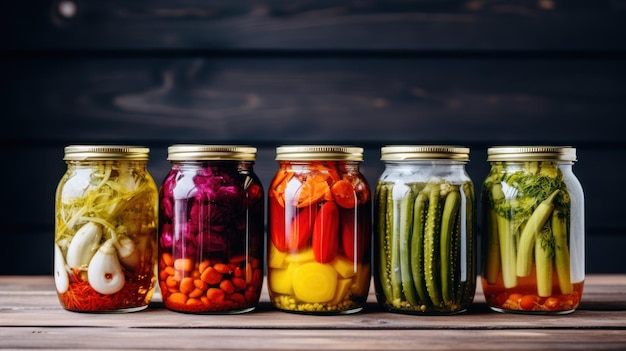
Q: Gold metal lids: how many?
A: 5